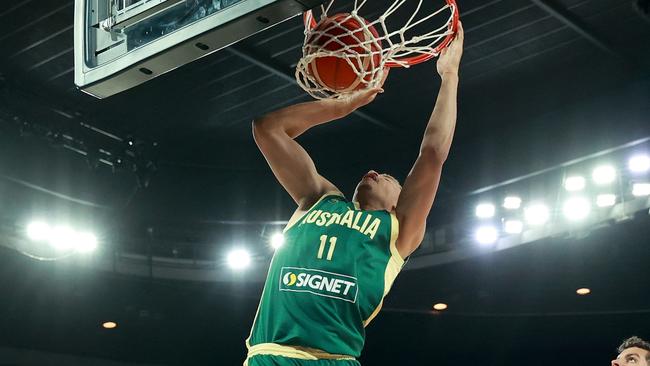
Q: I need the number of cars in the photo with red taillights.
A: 0